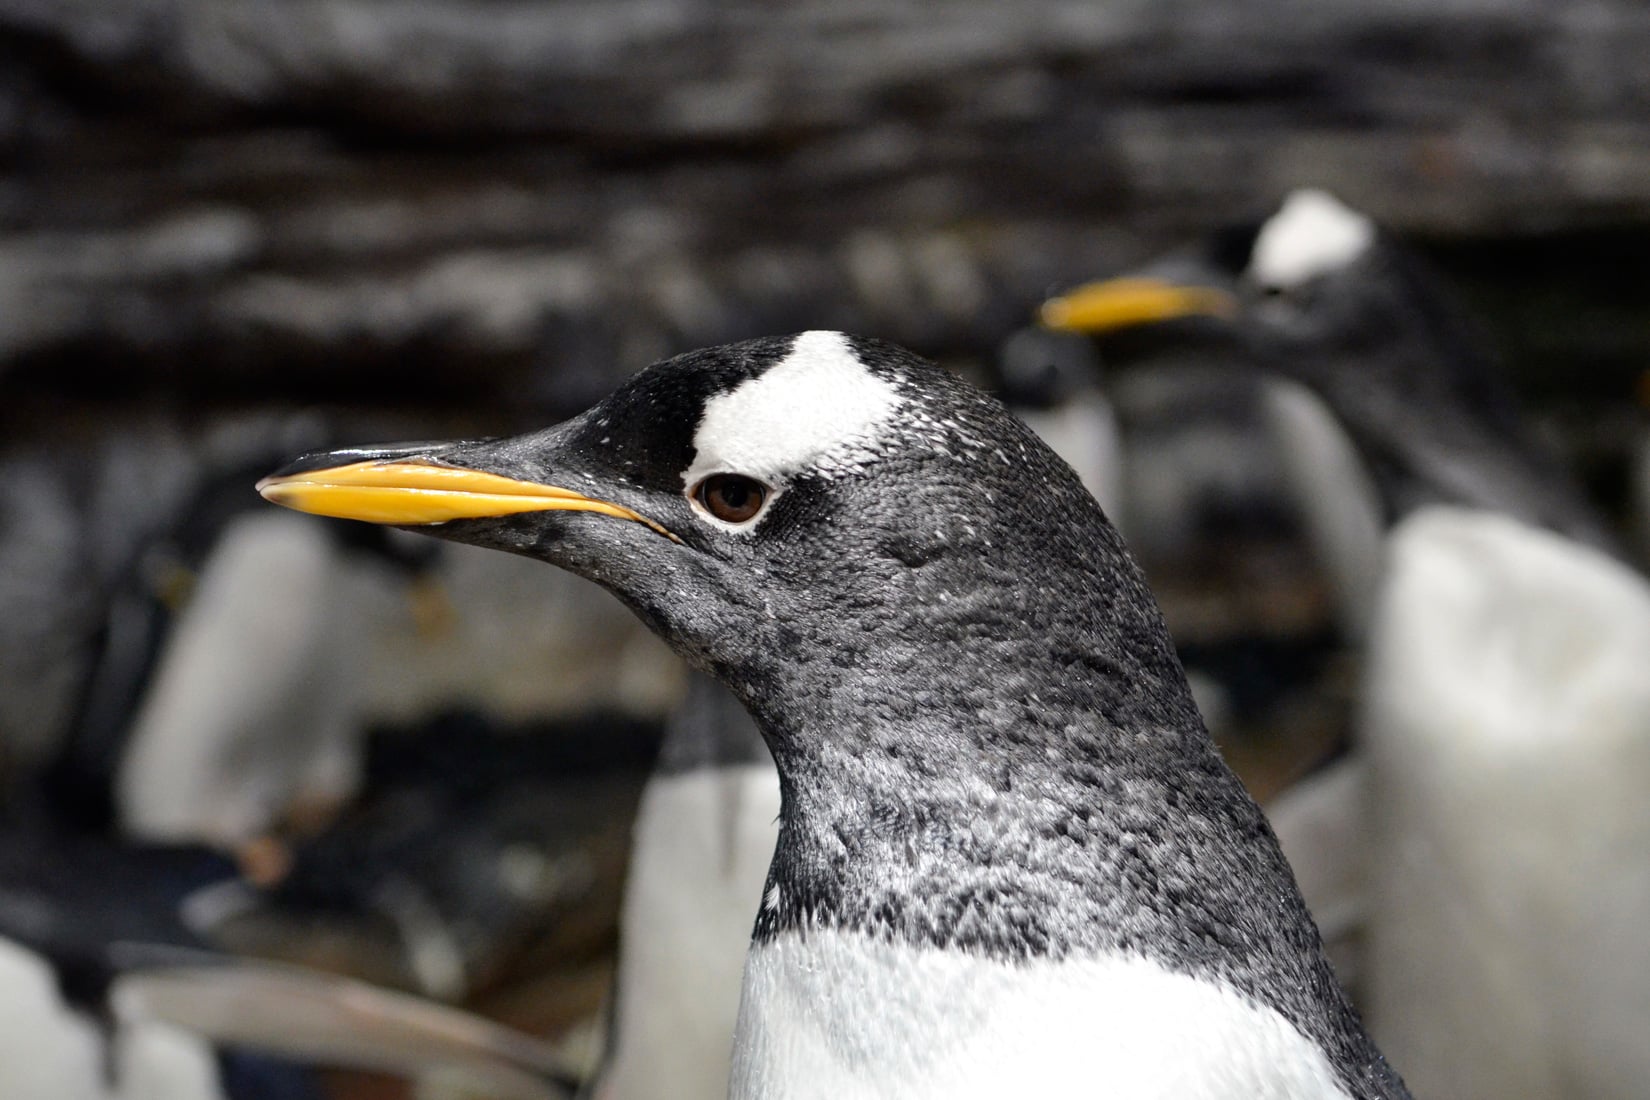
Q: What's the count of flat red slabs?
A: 0